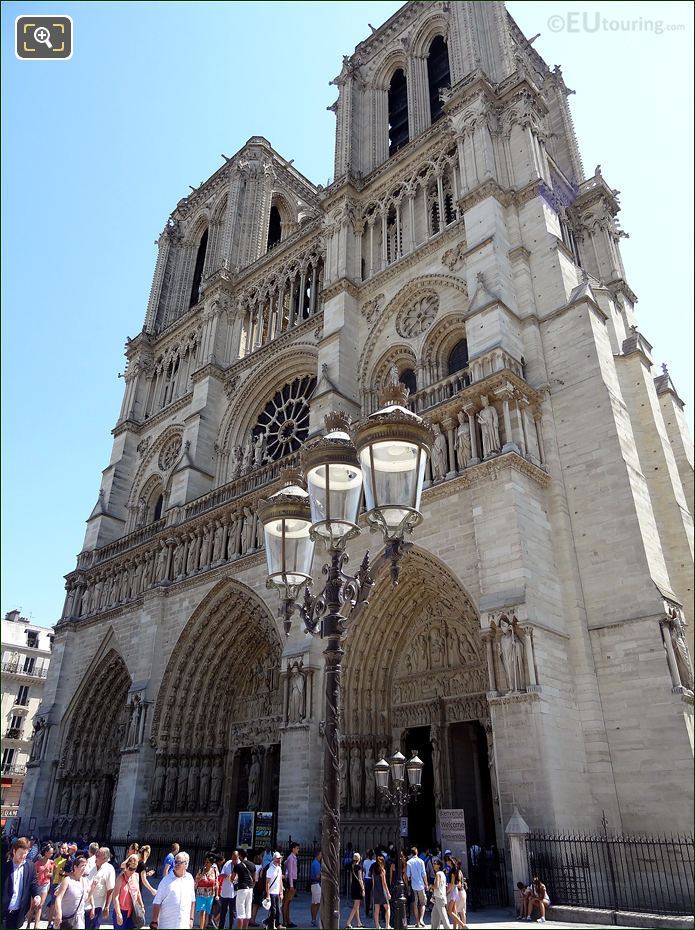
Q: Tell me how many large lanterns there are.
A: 3